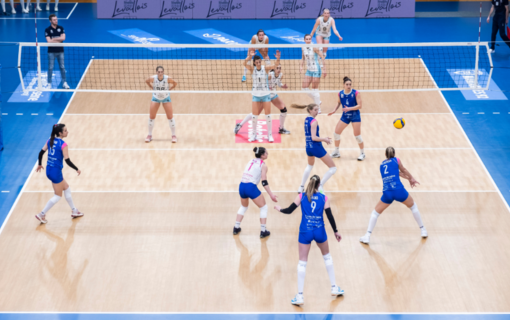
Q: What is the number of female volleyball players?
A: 12